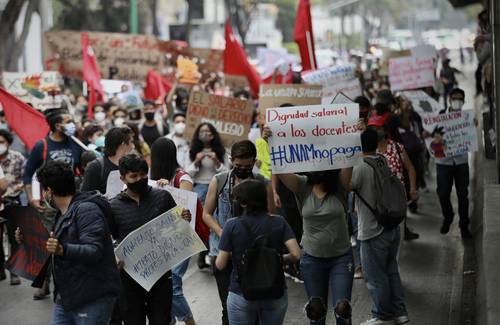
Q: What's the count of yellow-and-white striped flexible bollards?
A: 0